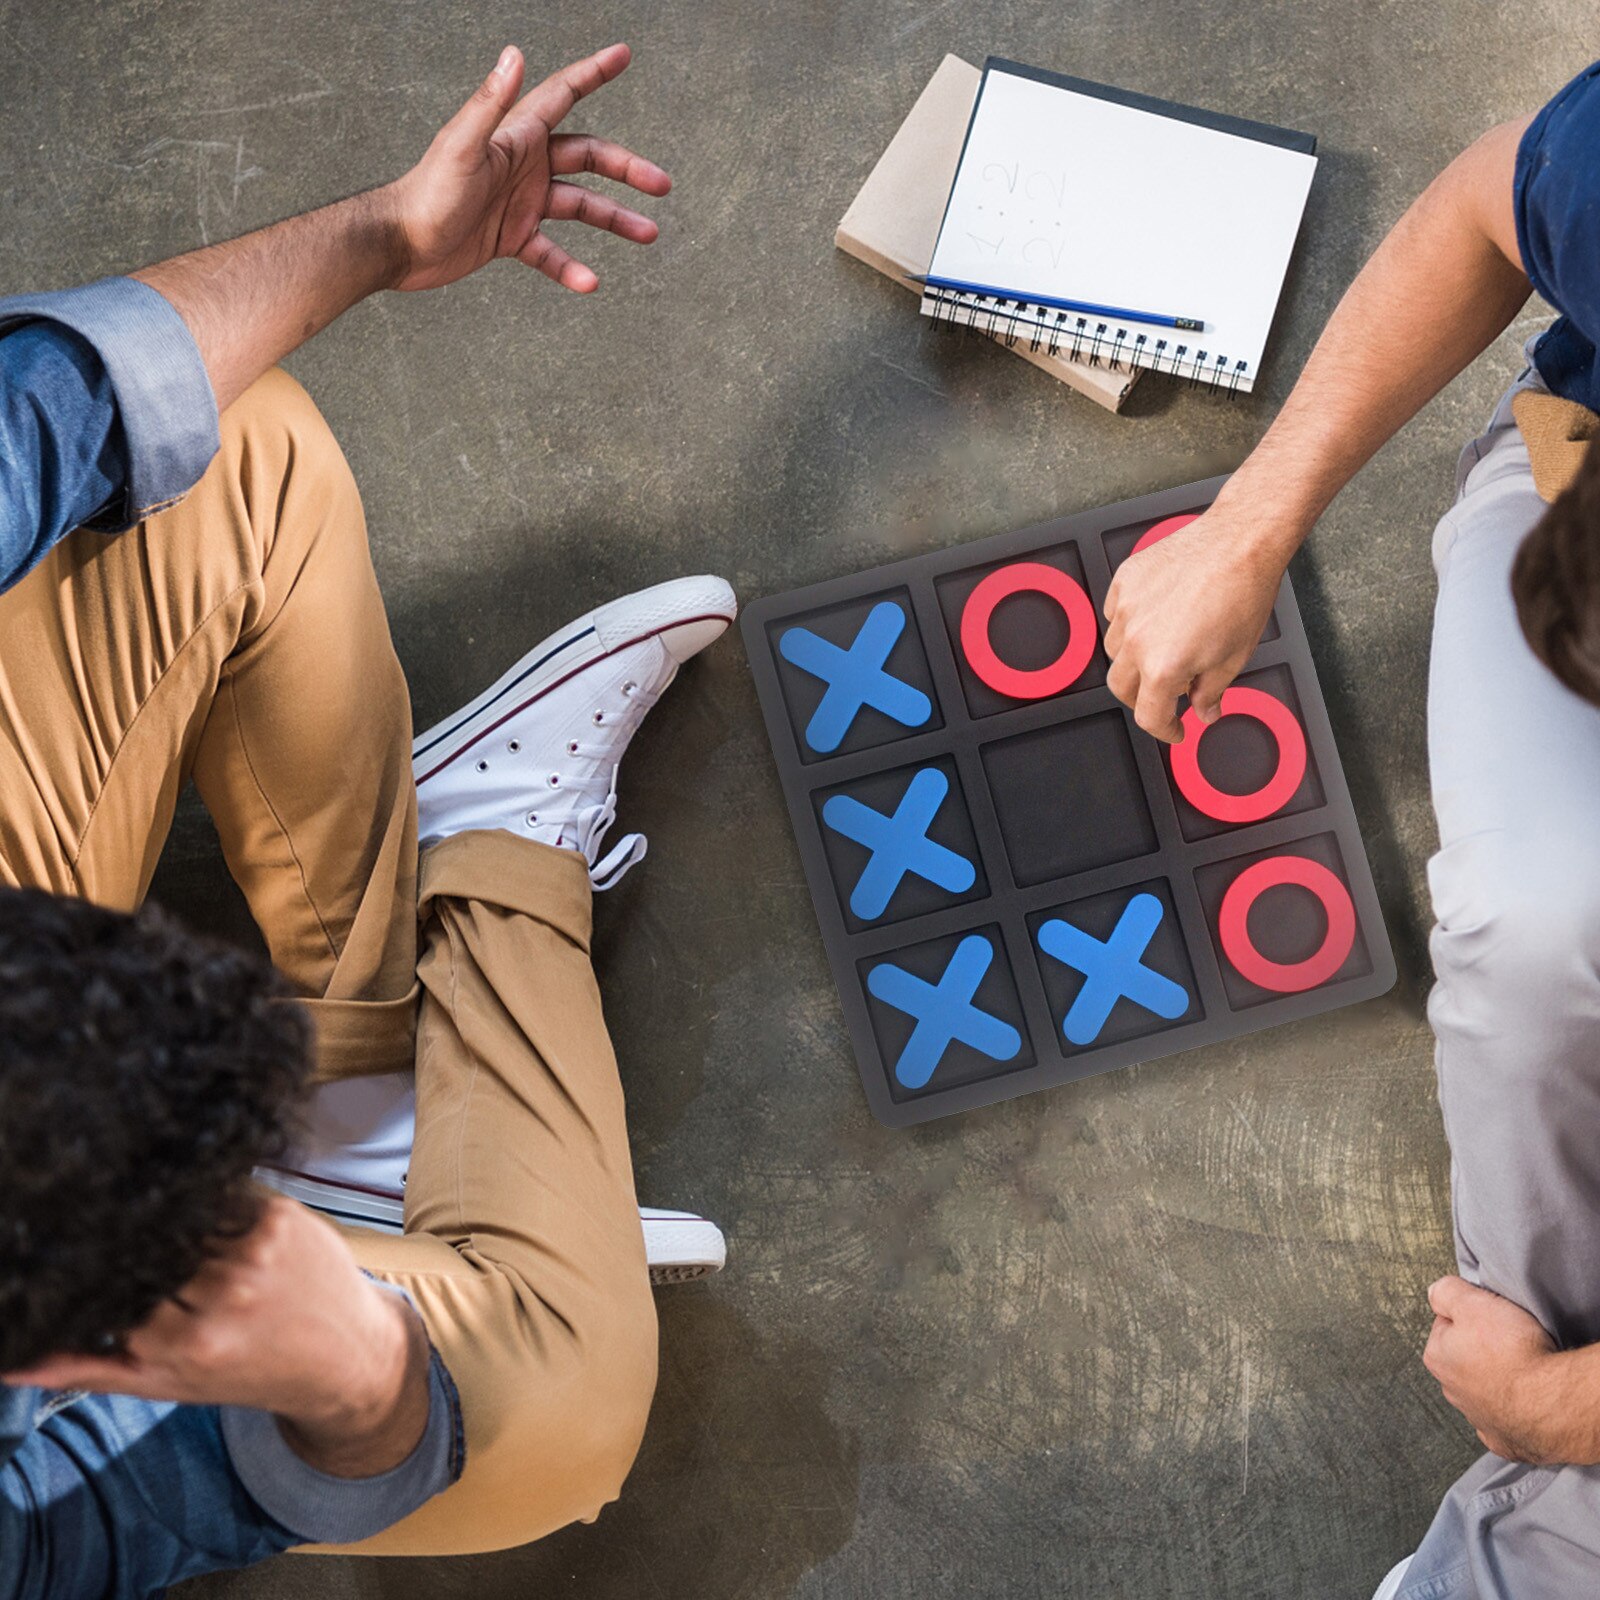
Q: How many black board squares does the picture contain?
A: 9